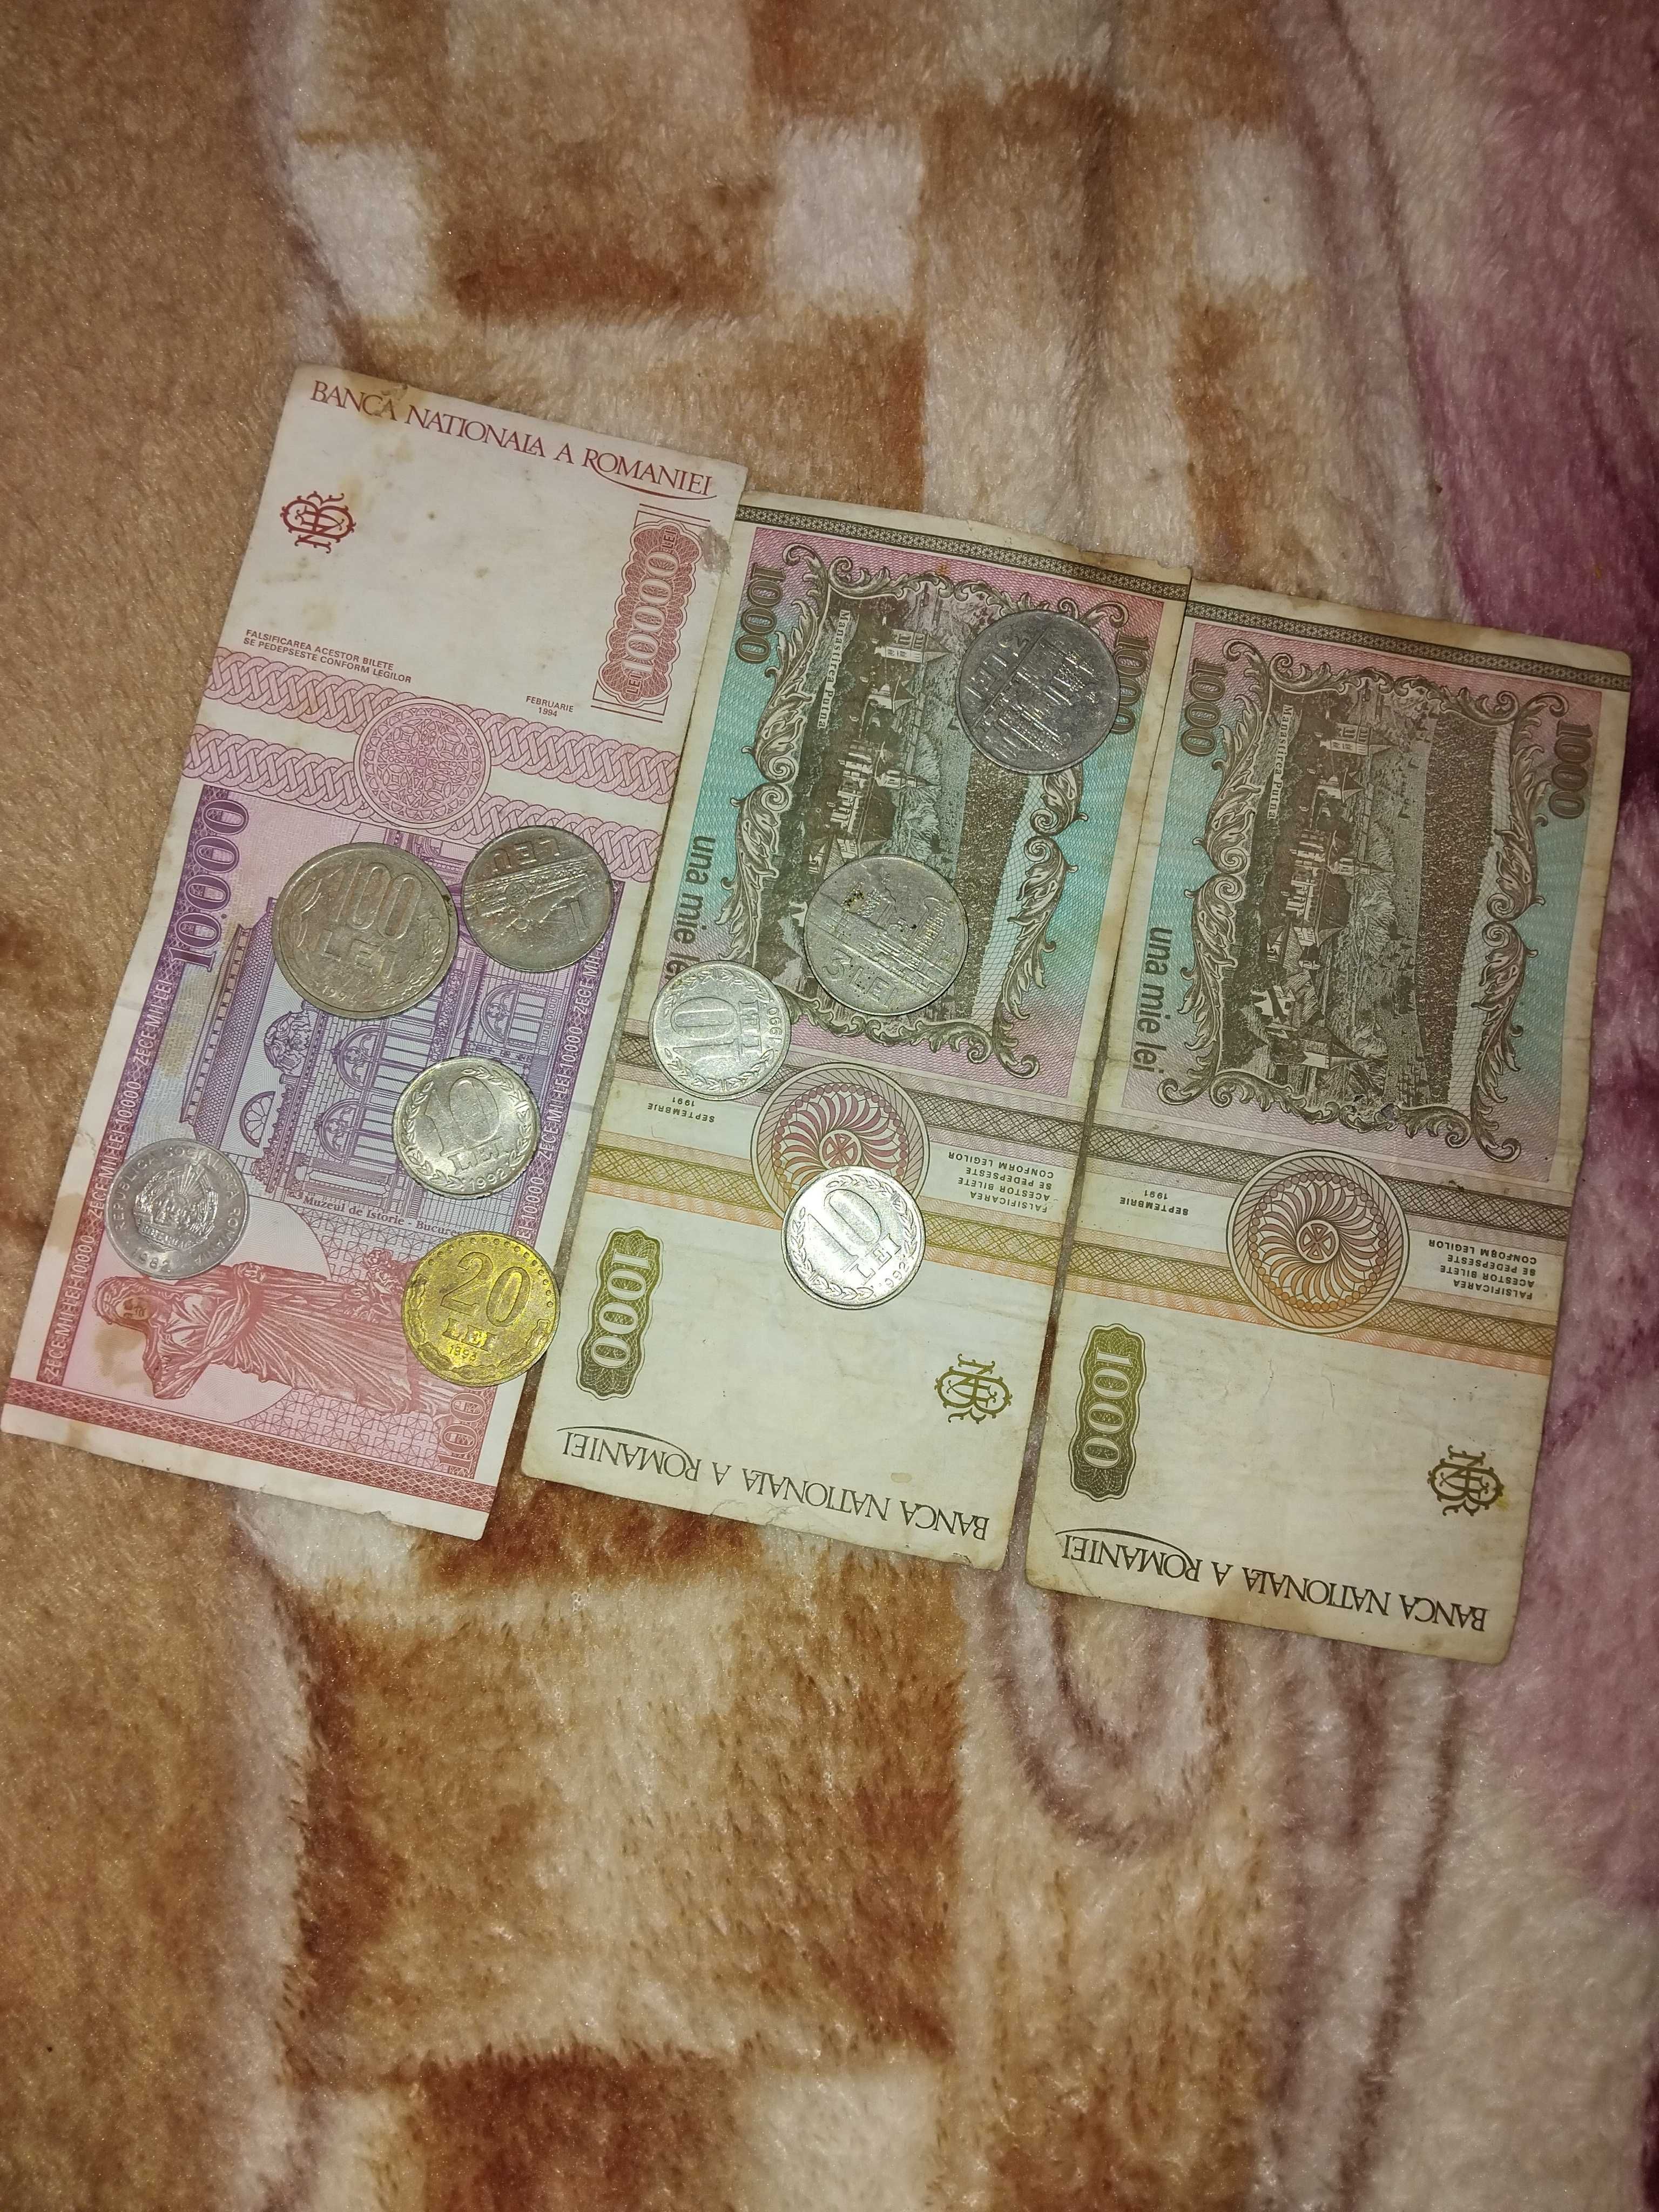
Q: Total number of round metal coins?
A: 9